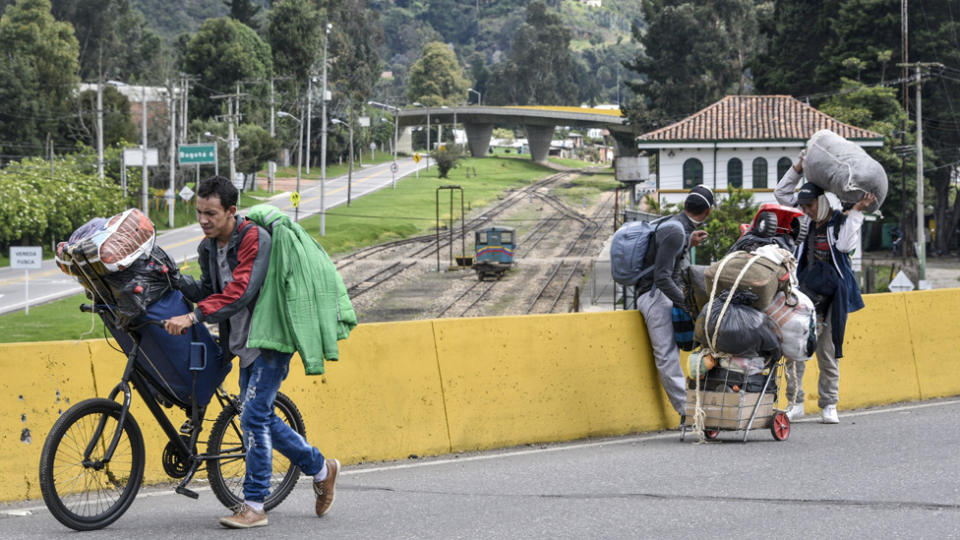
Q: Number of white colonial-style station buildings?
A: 1